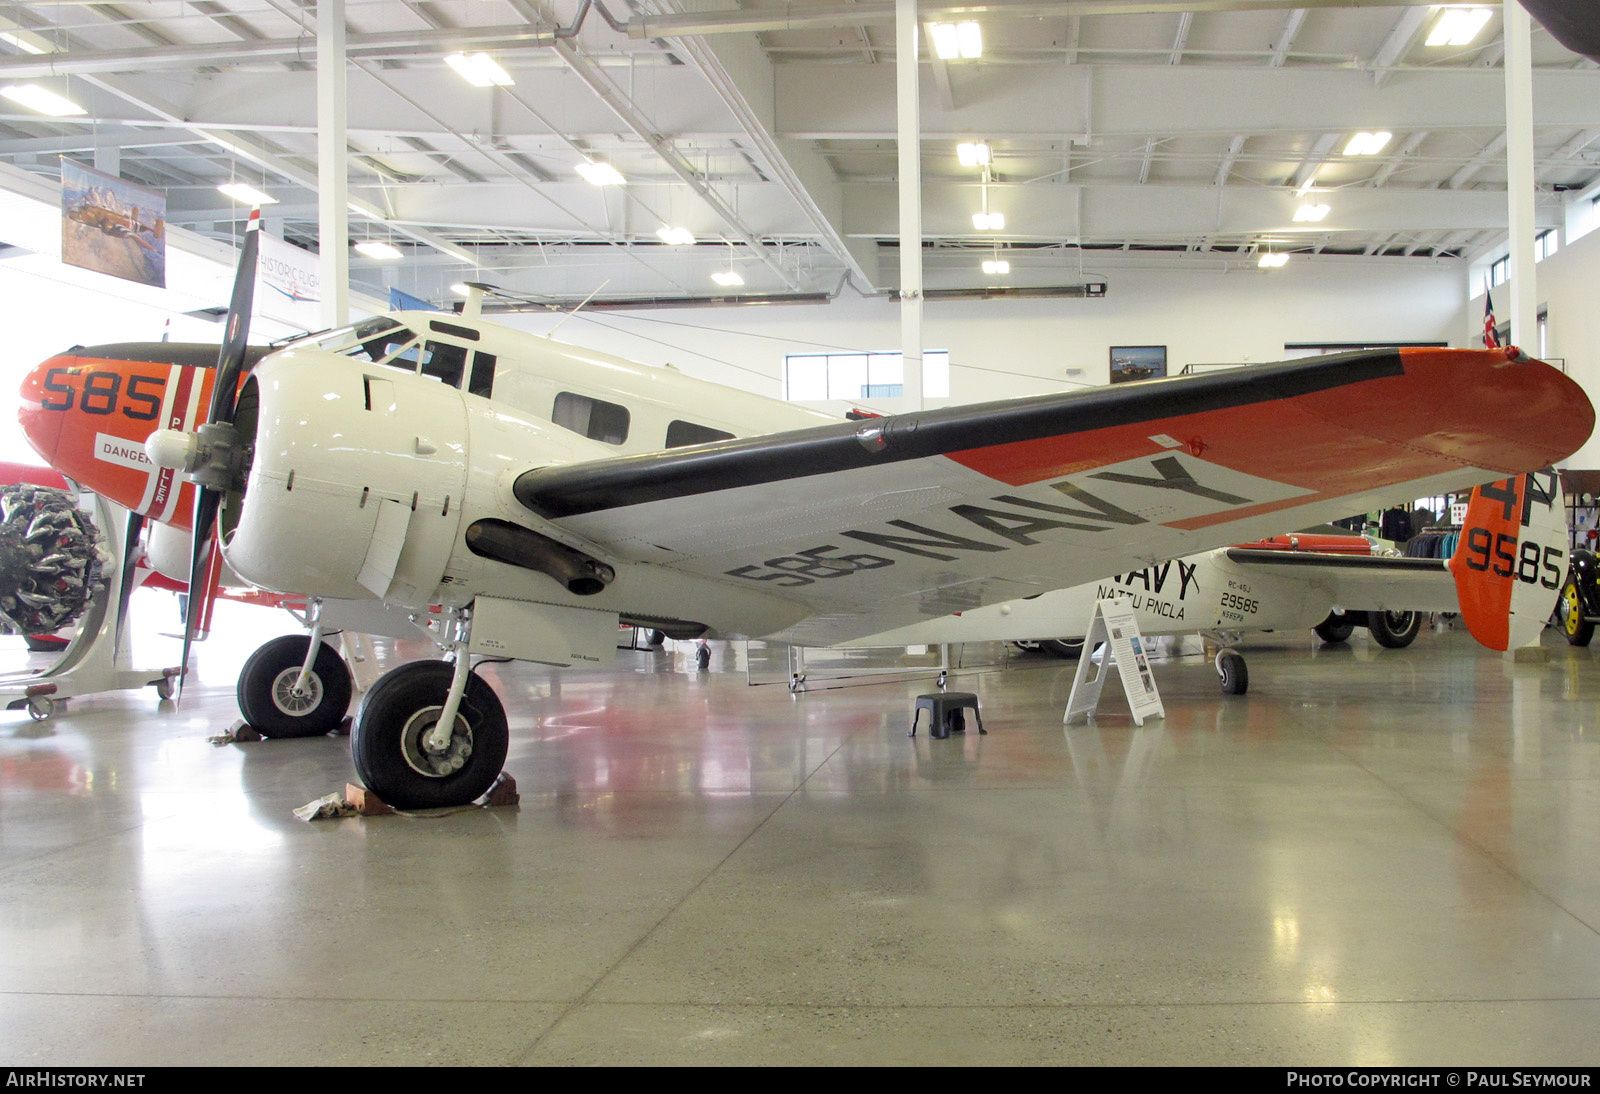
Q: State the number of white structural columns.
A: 3